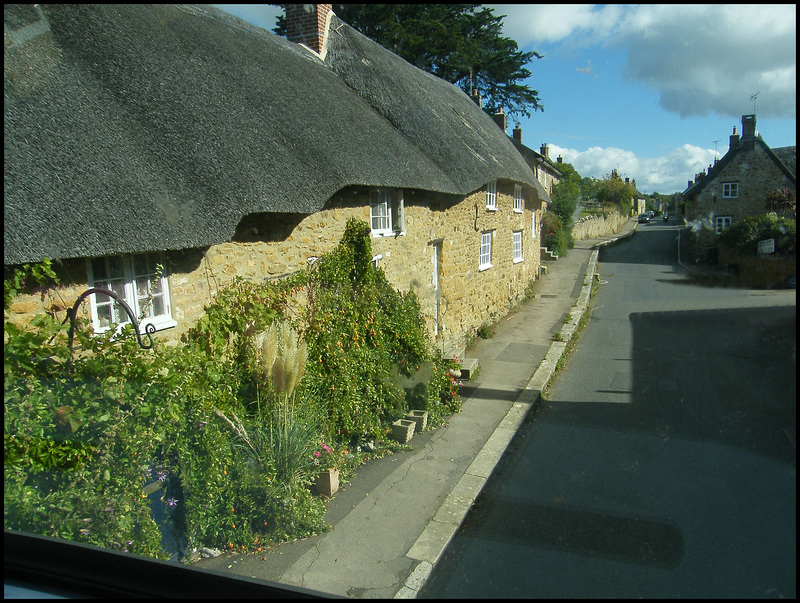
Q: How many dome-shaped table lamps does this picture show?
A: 0